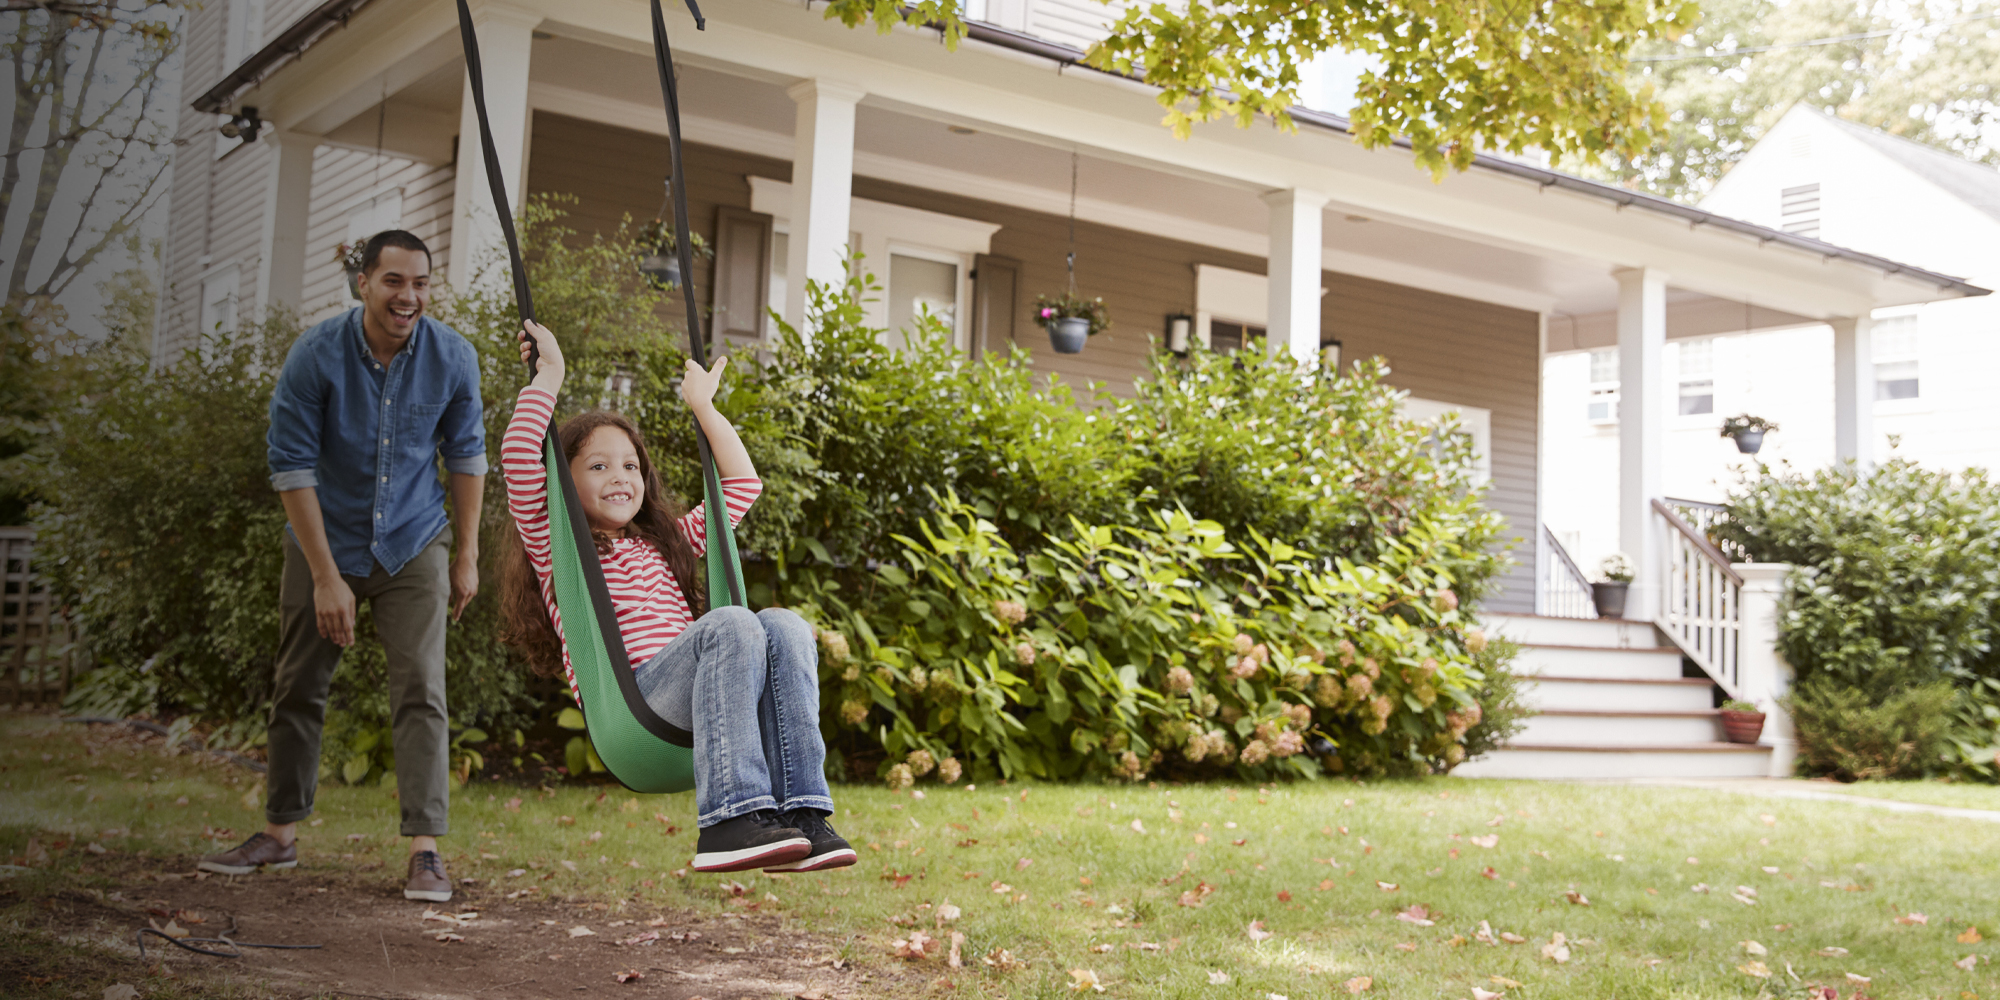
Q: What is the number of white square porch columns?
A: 6